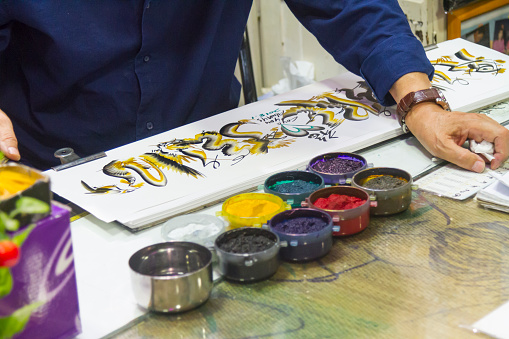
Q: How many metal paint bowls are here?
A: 1